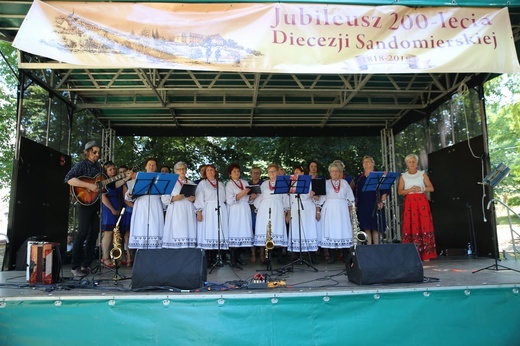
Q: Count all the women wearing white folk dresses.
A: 7